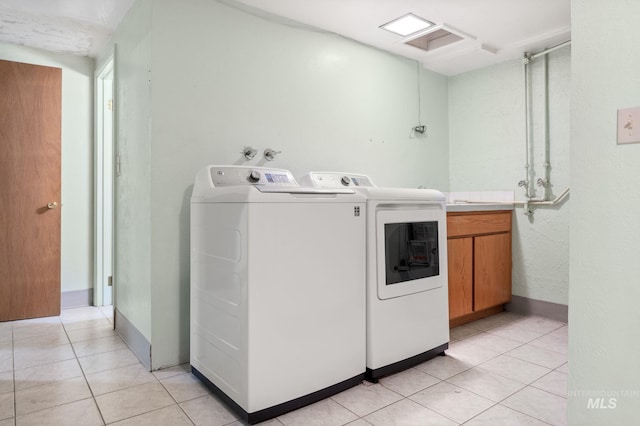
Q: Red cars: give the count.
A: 0